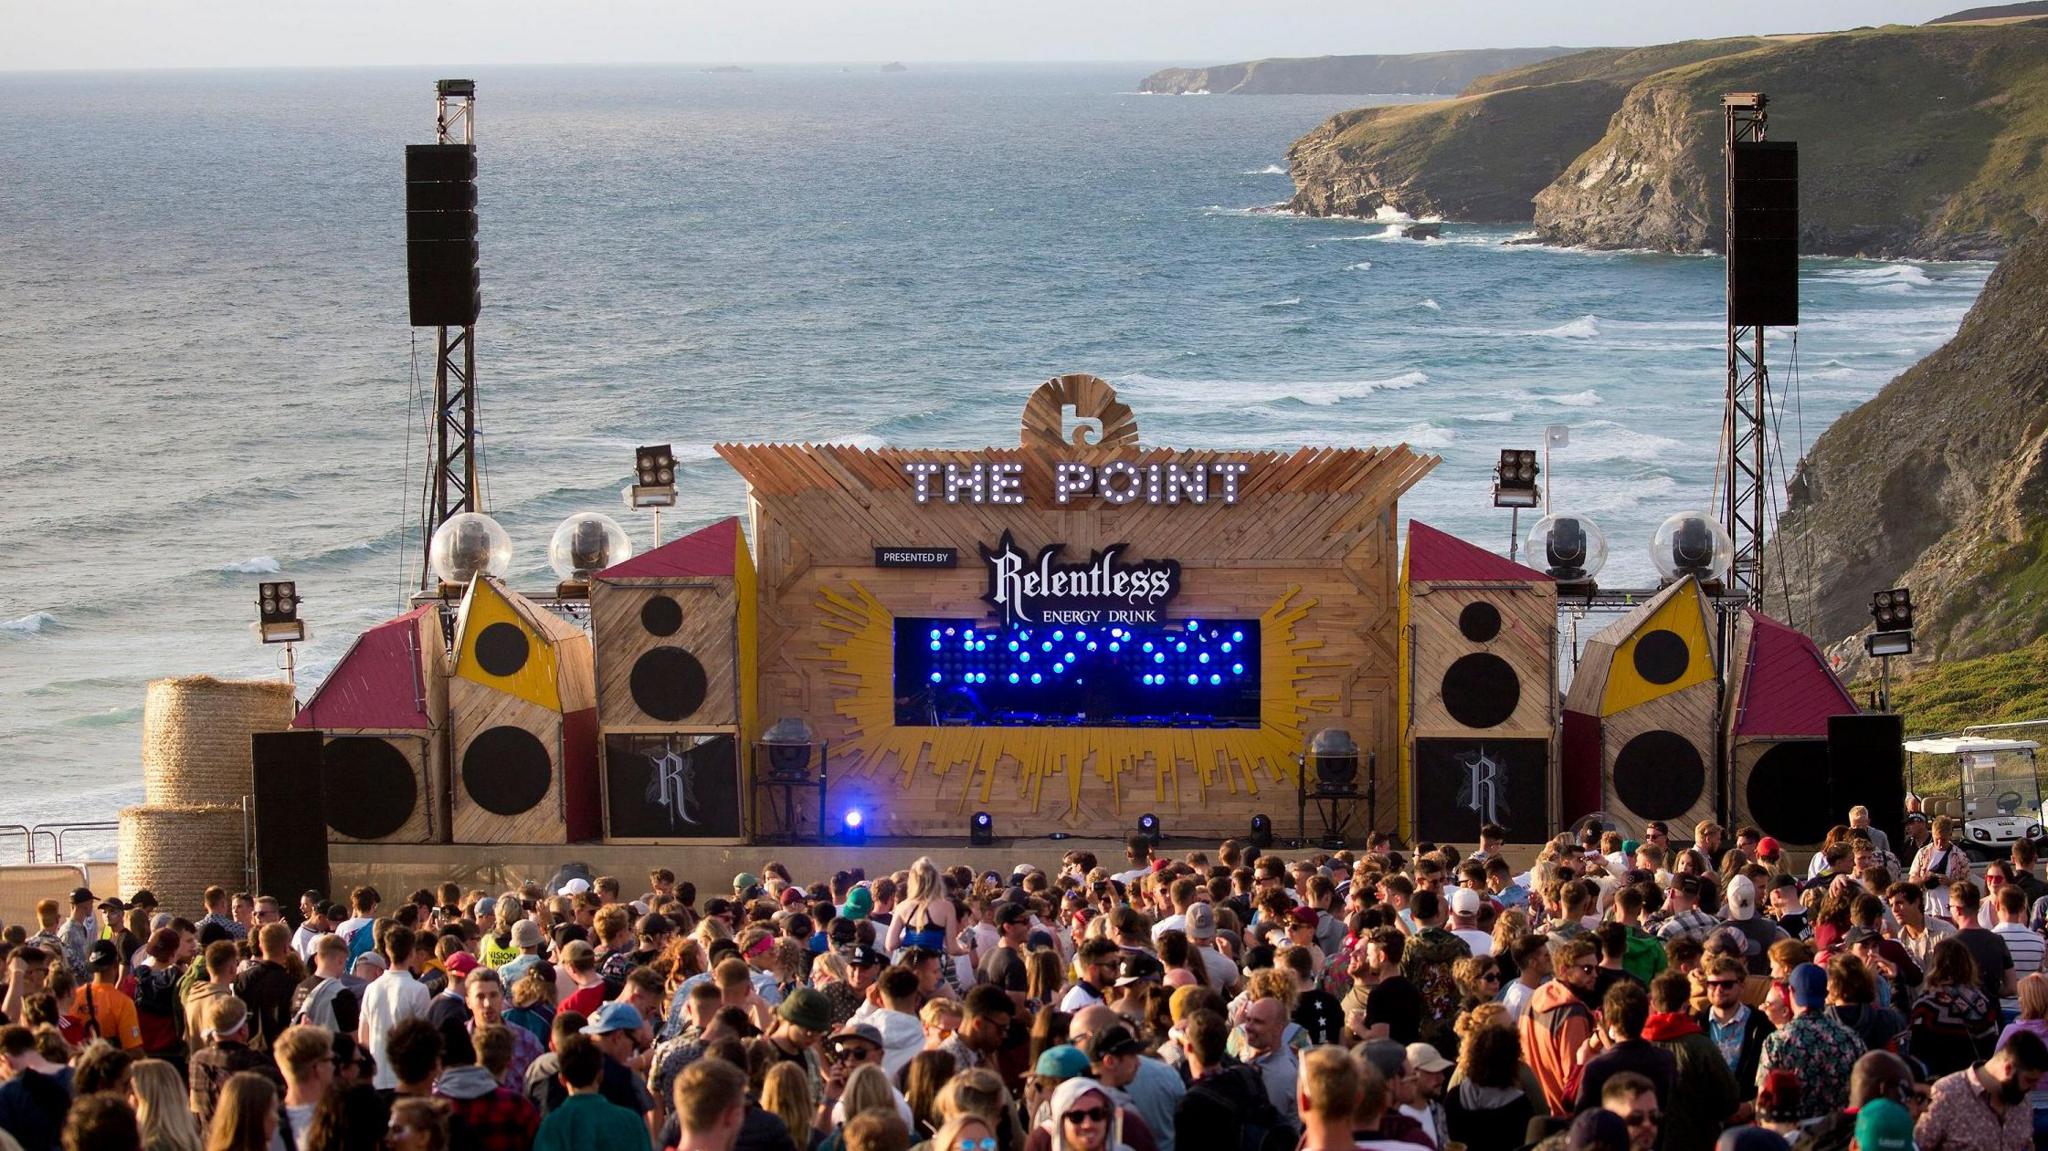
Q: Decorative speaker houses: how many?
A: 6